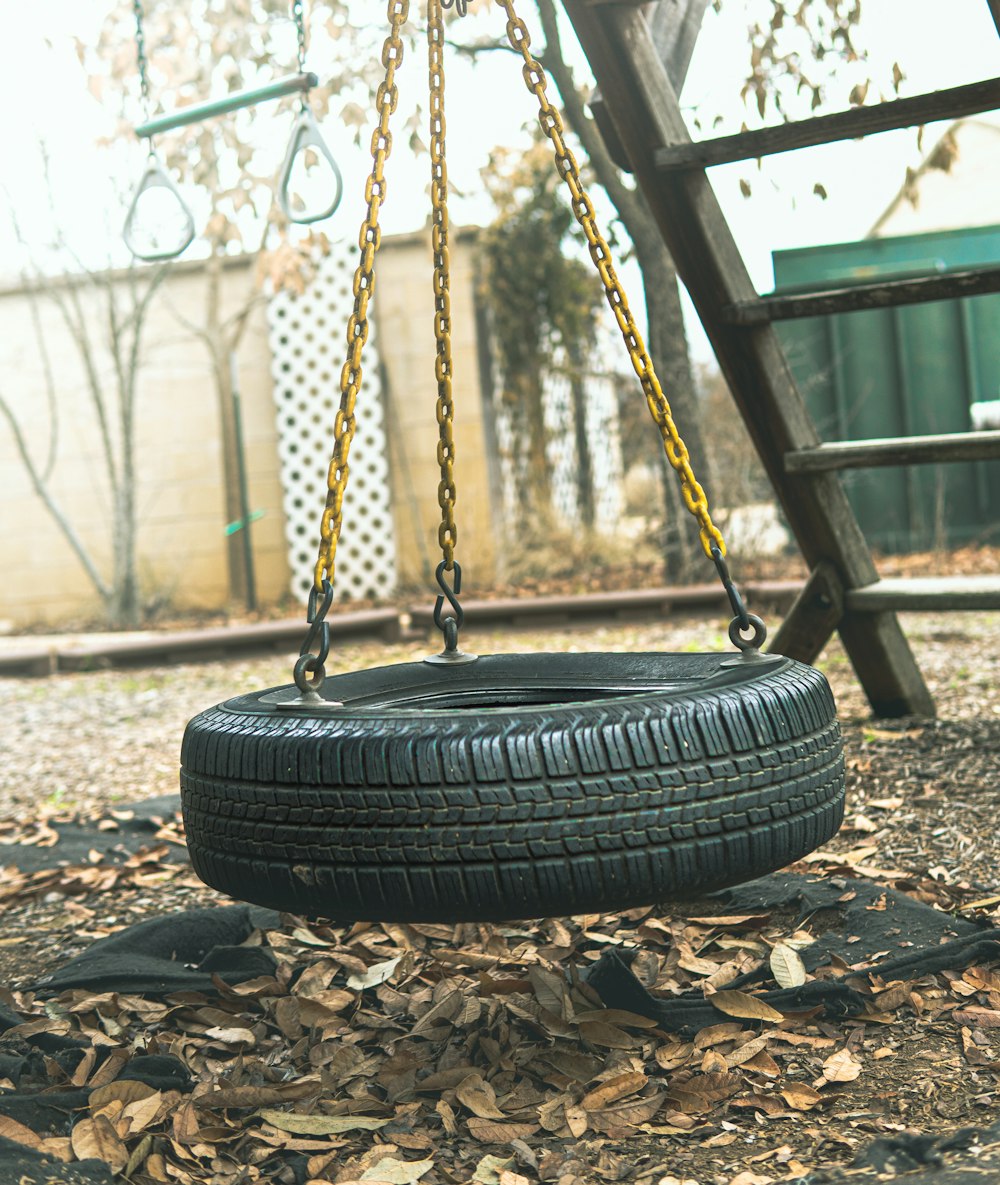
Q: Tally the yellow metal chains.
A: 3